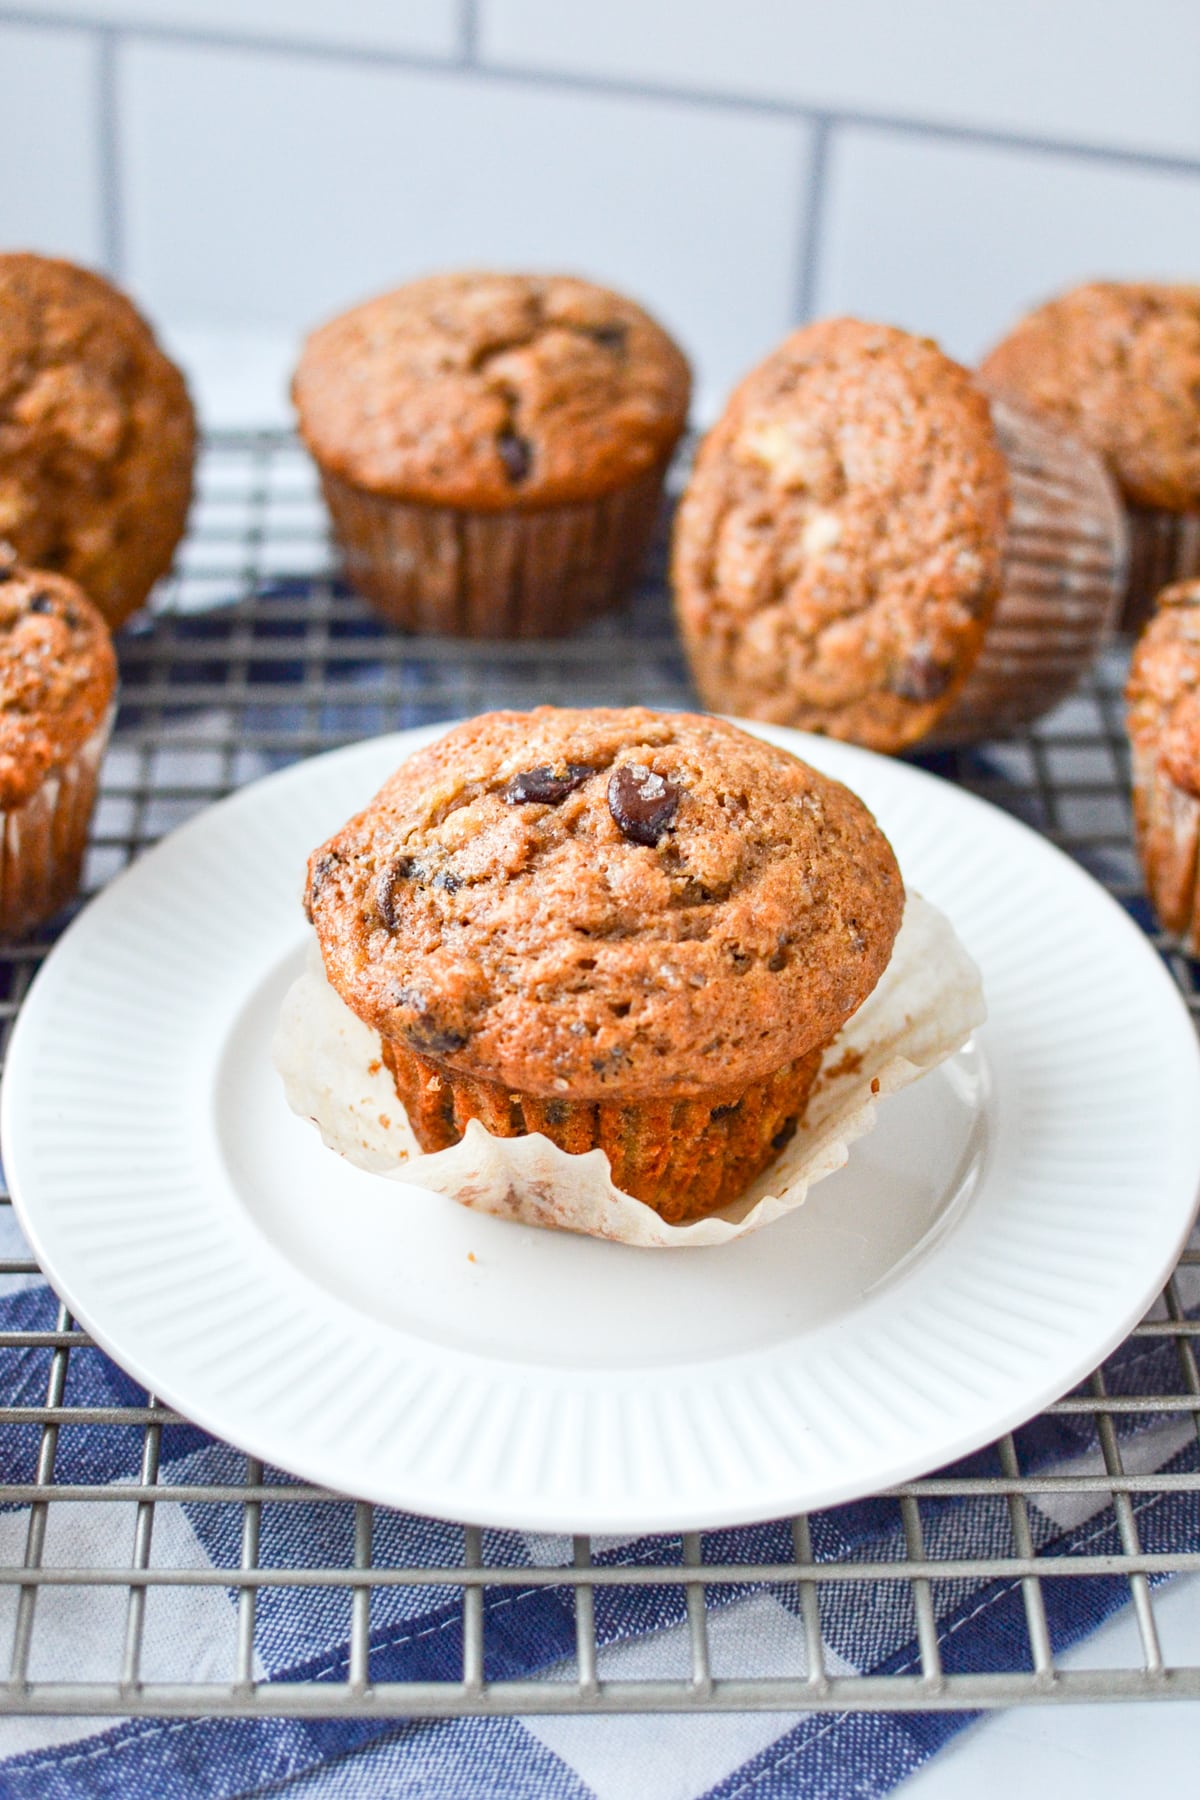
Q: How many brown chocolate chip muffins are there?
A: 7